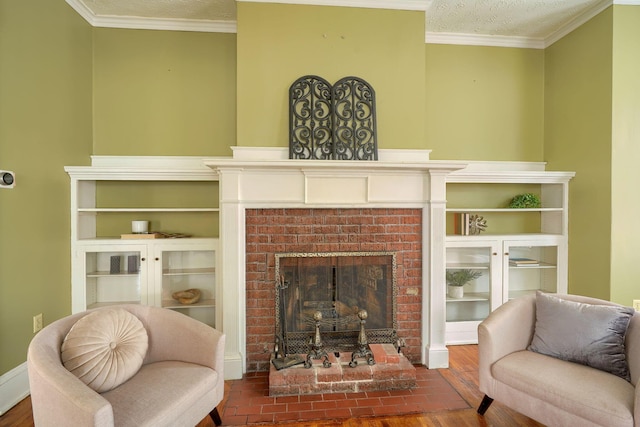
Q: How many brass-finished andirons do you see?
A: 2